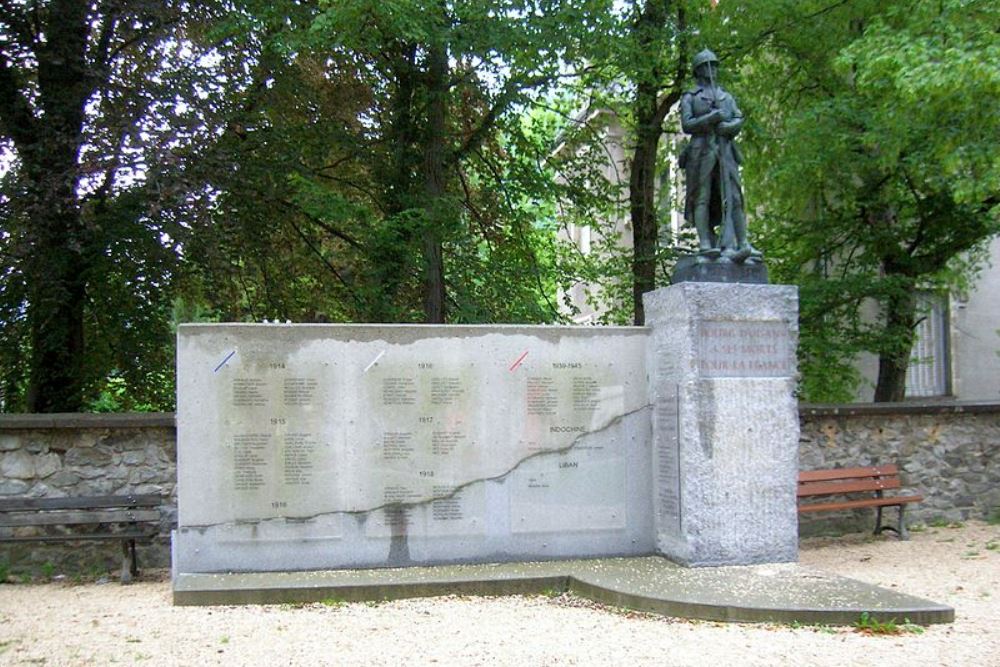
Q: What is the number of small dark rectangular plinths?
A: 1